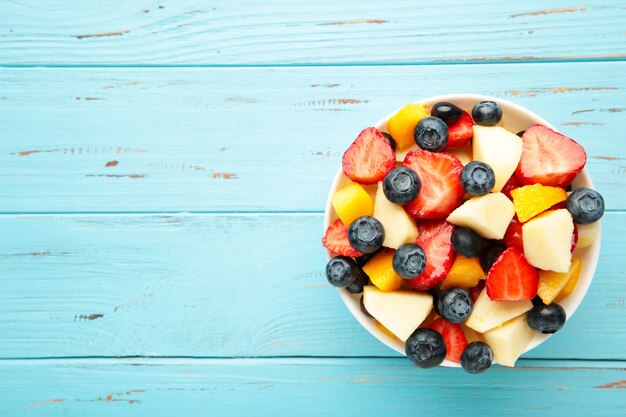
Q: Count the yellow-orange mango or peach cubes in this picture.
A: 6